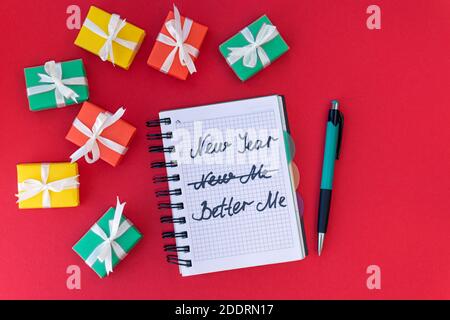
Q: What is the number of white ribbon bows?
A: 7